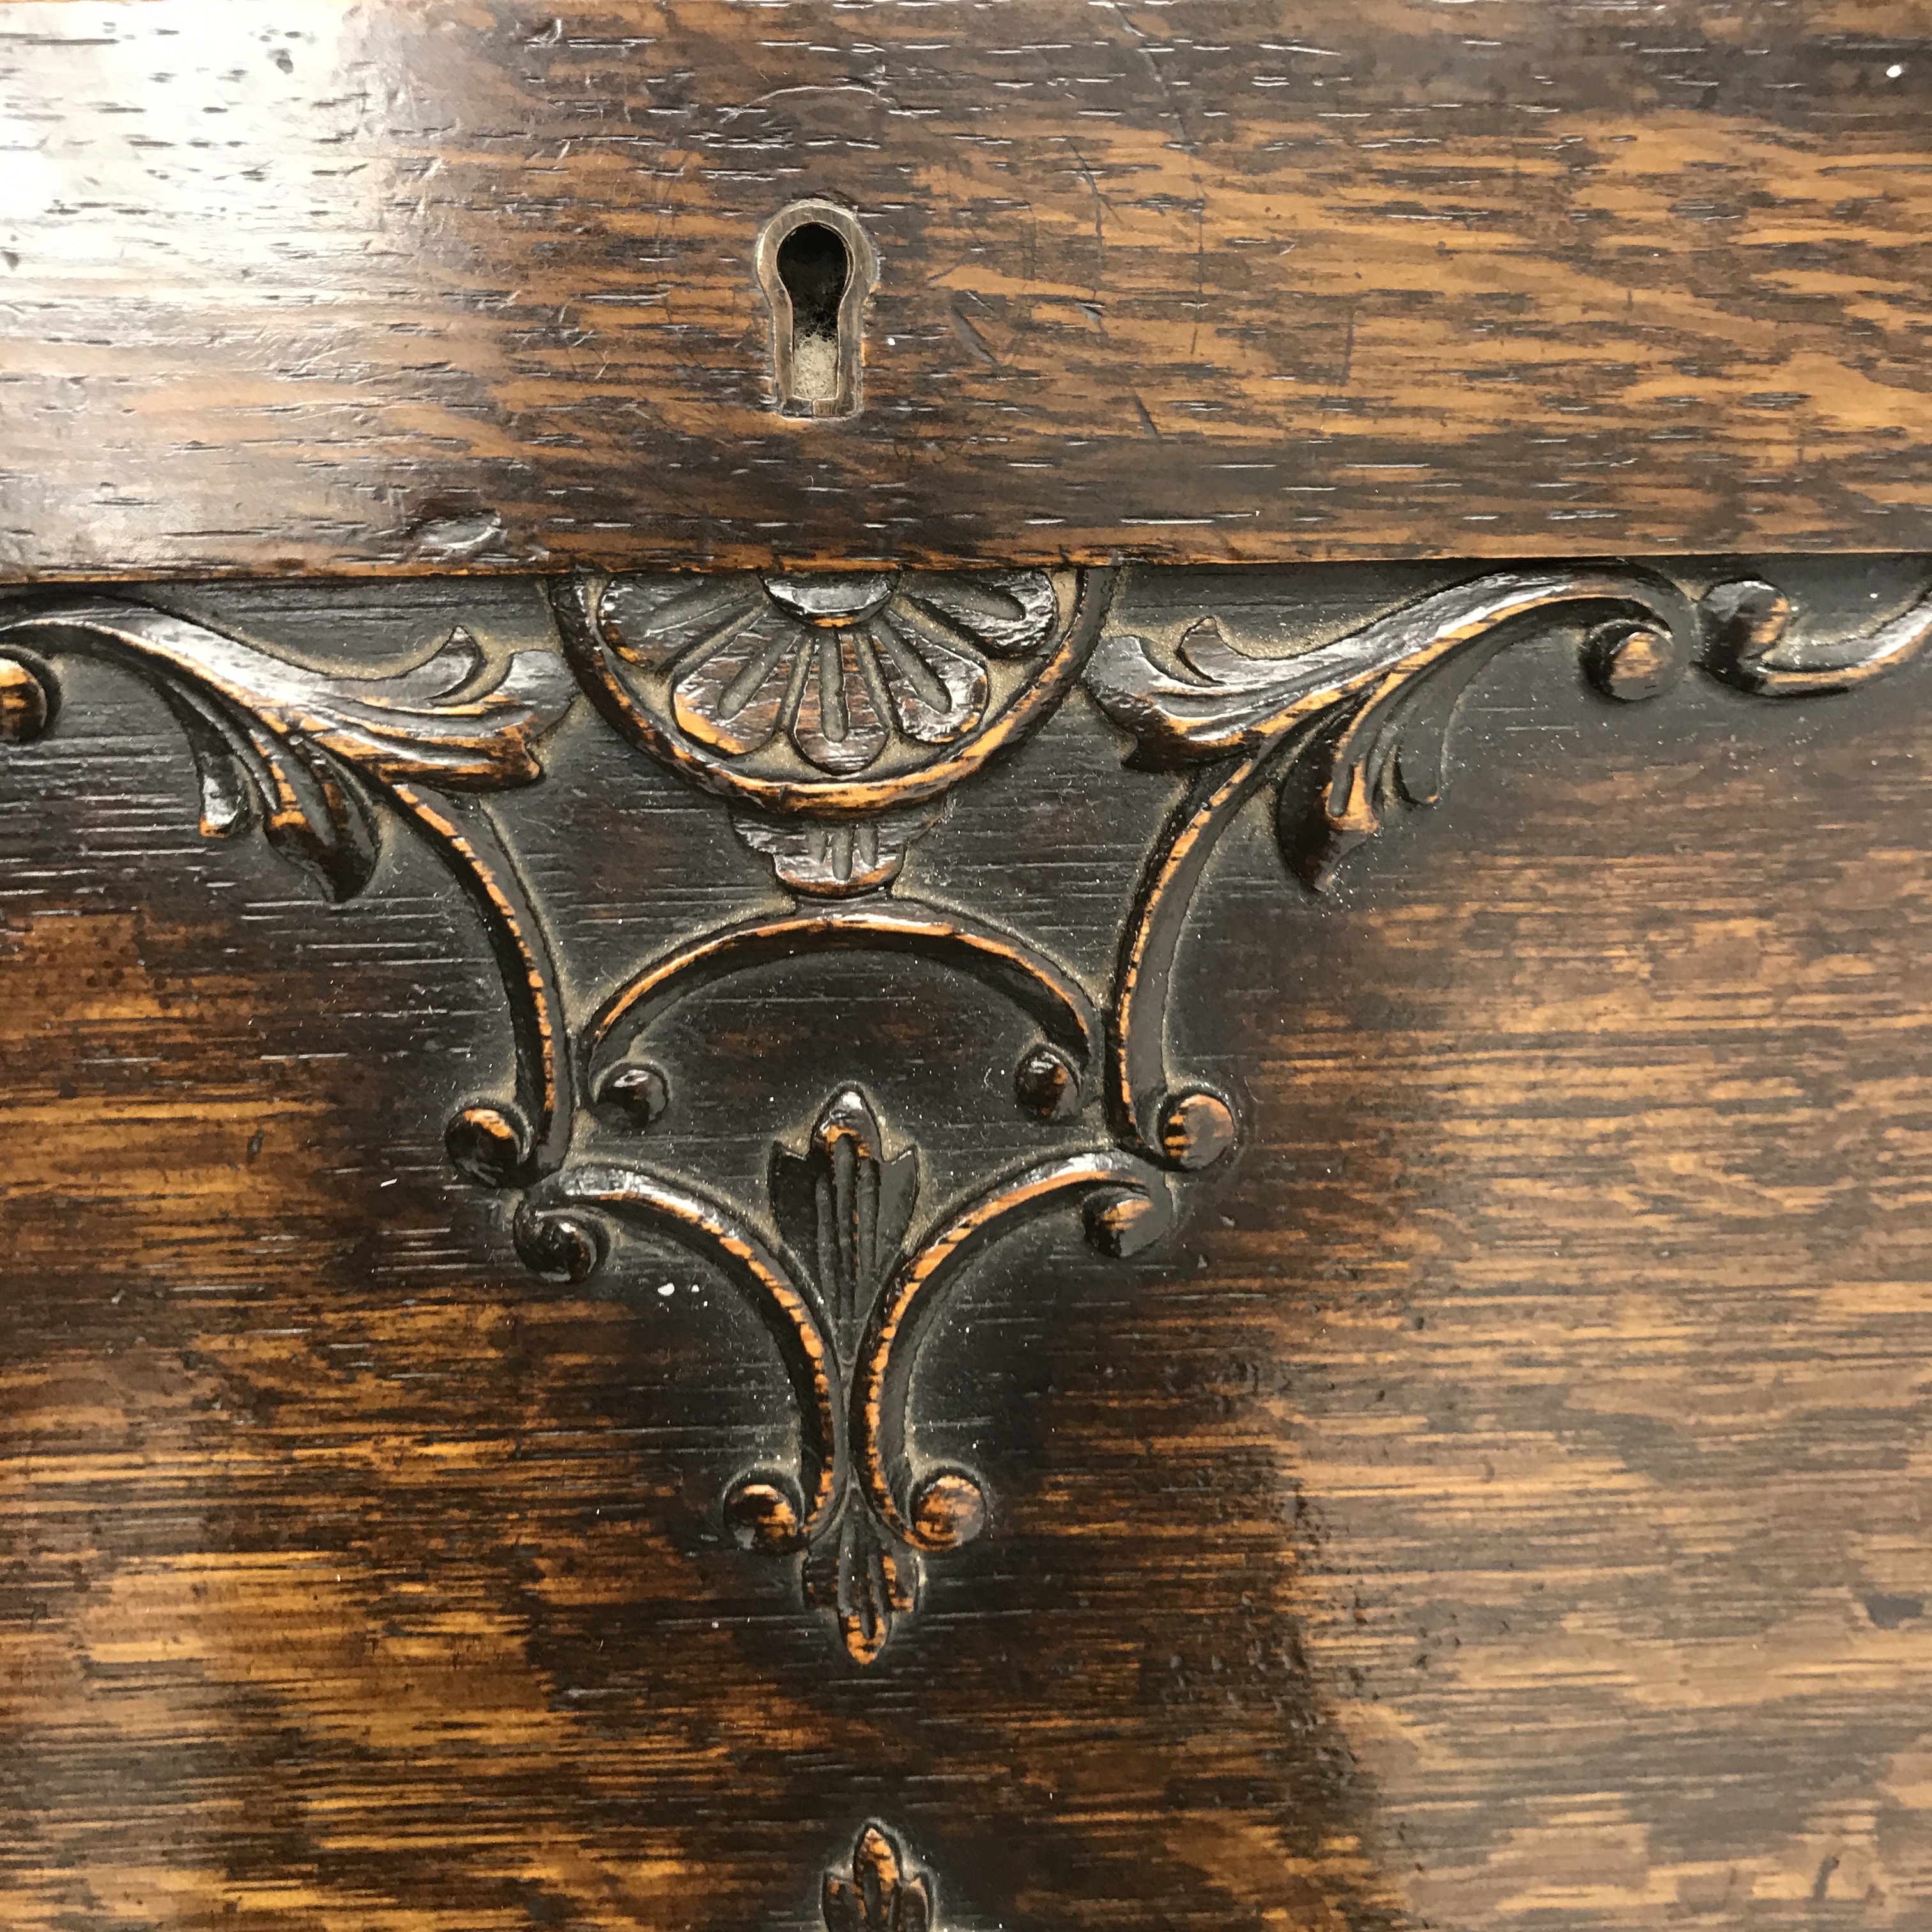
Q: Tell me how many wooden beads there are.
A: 11